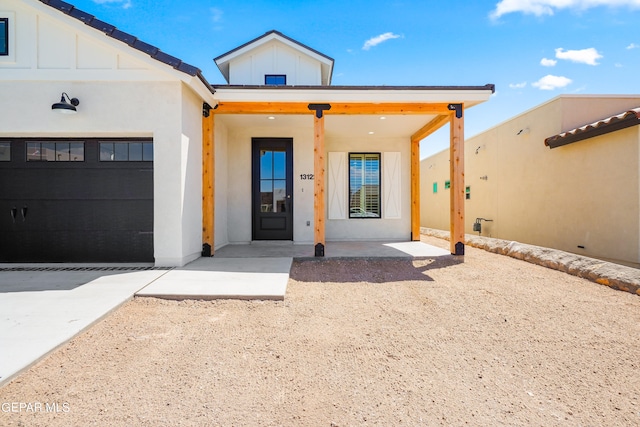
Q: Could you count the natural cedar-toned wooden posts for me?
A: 4